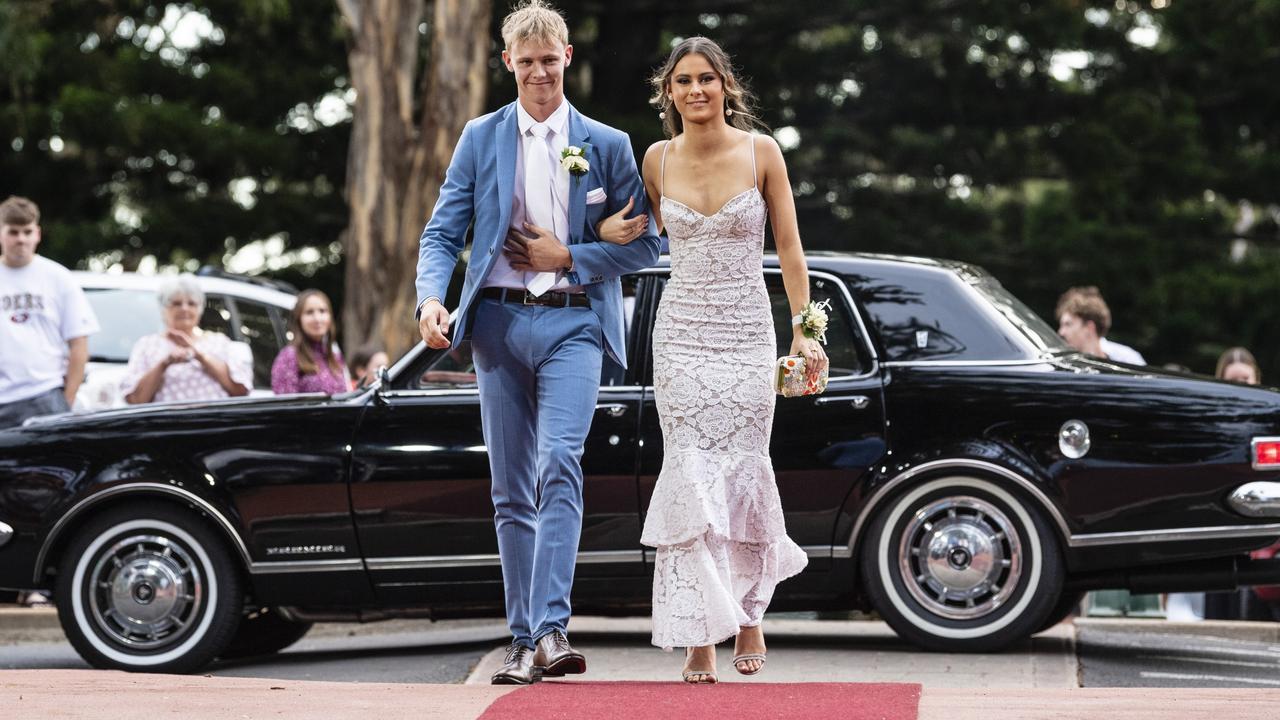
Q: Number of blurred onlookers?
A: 6